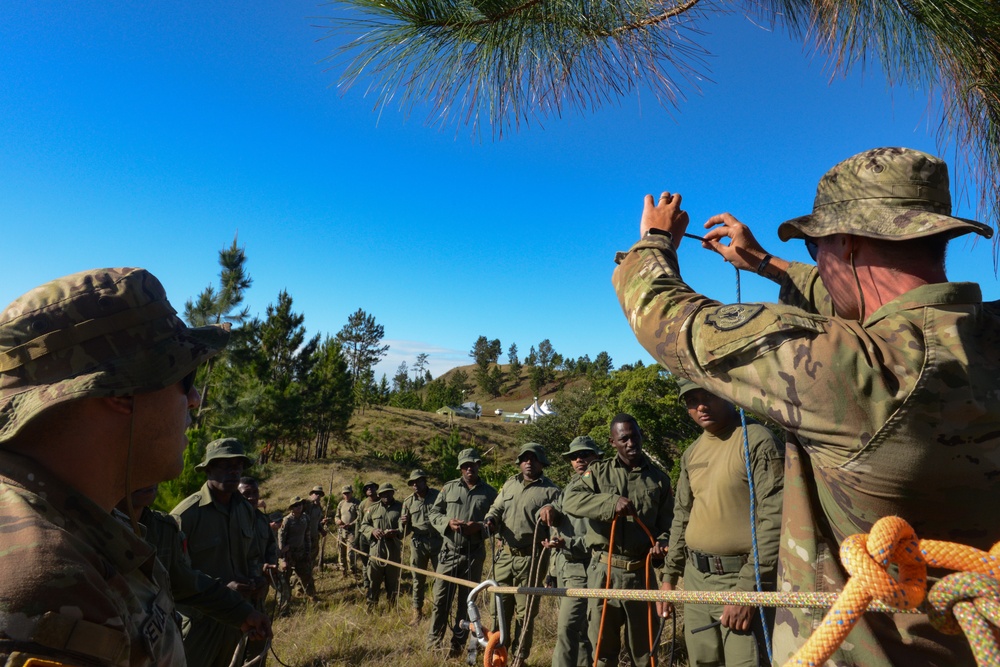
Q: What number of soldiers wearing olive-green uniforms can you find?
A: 11